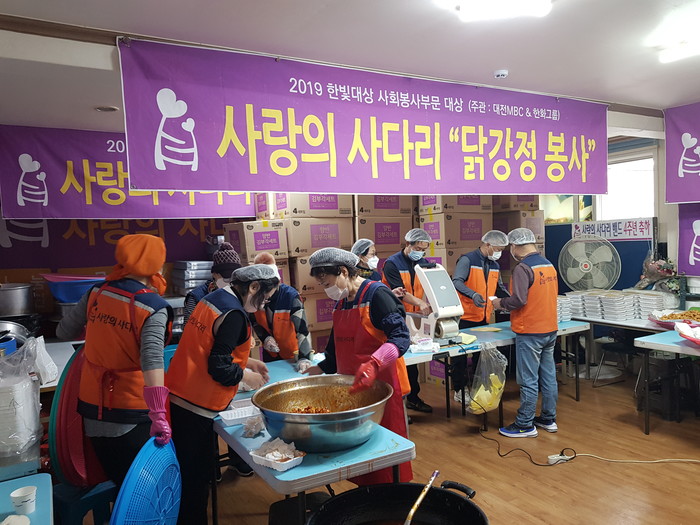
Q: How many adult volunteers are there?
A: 9